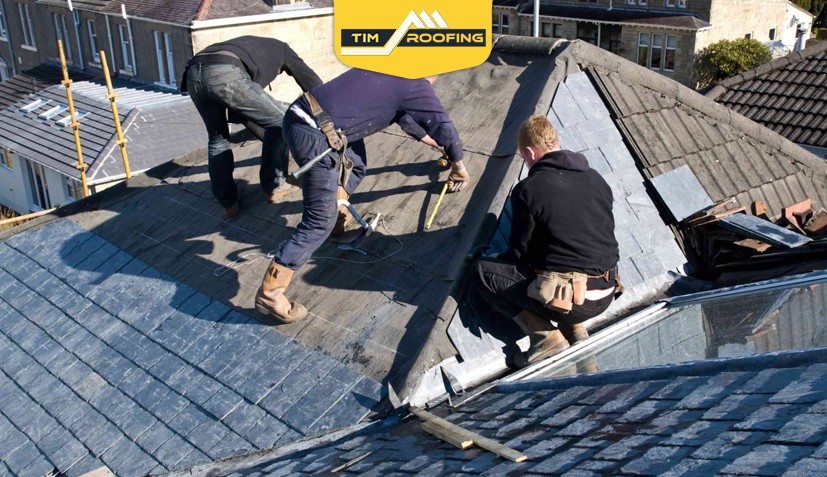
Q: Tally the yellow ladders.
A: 2